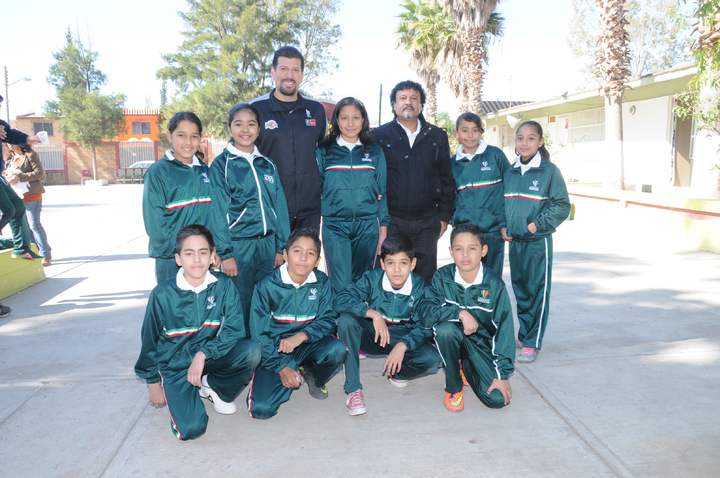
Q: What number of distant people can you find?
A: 2